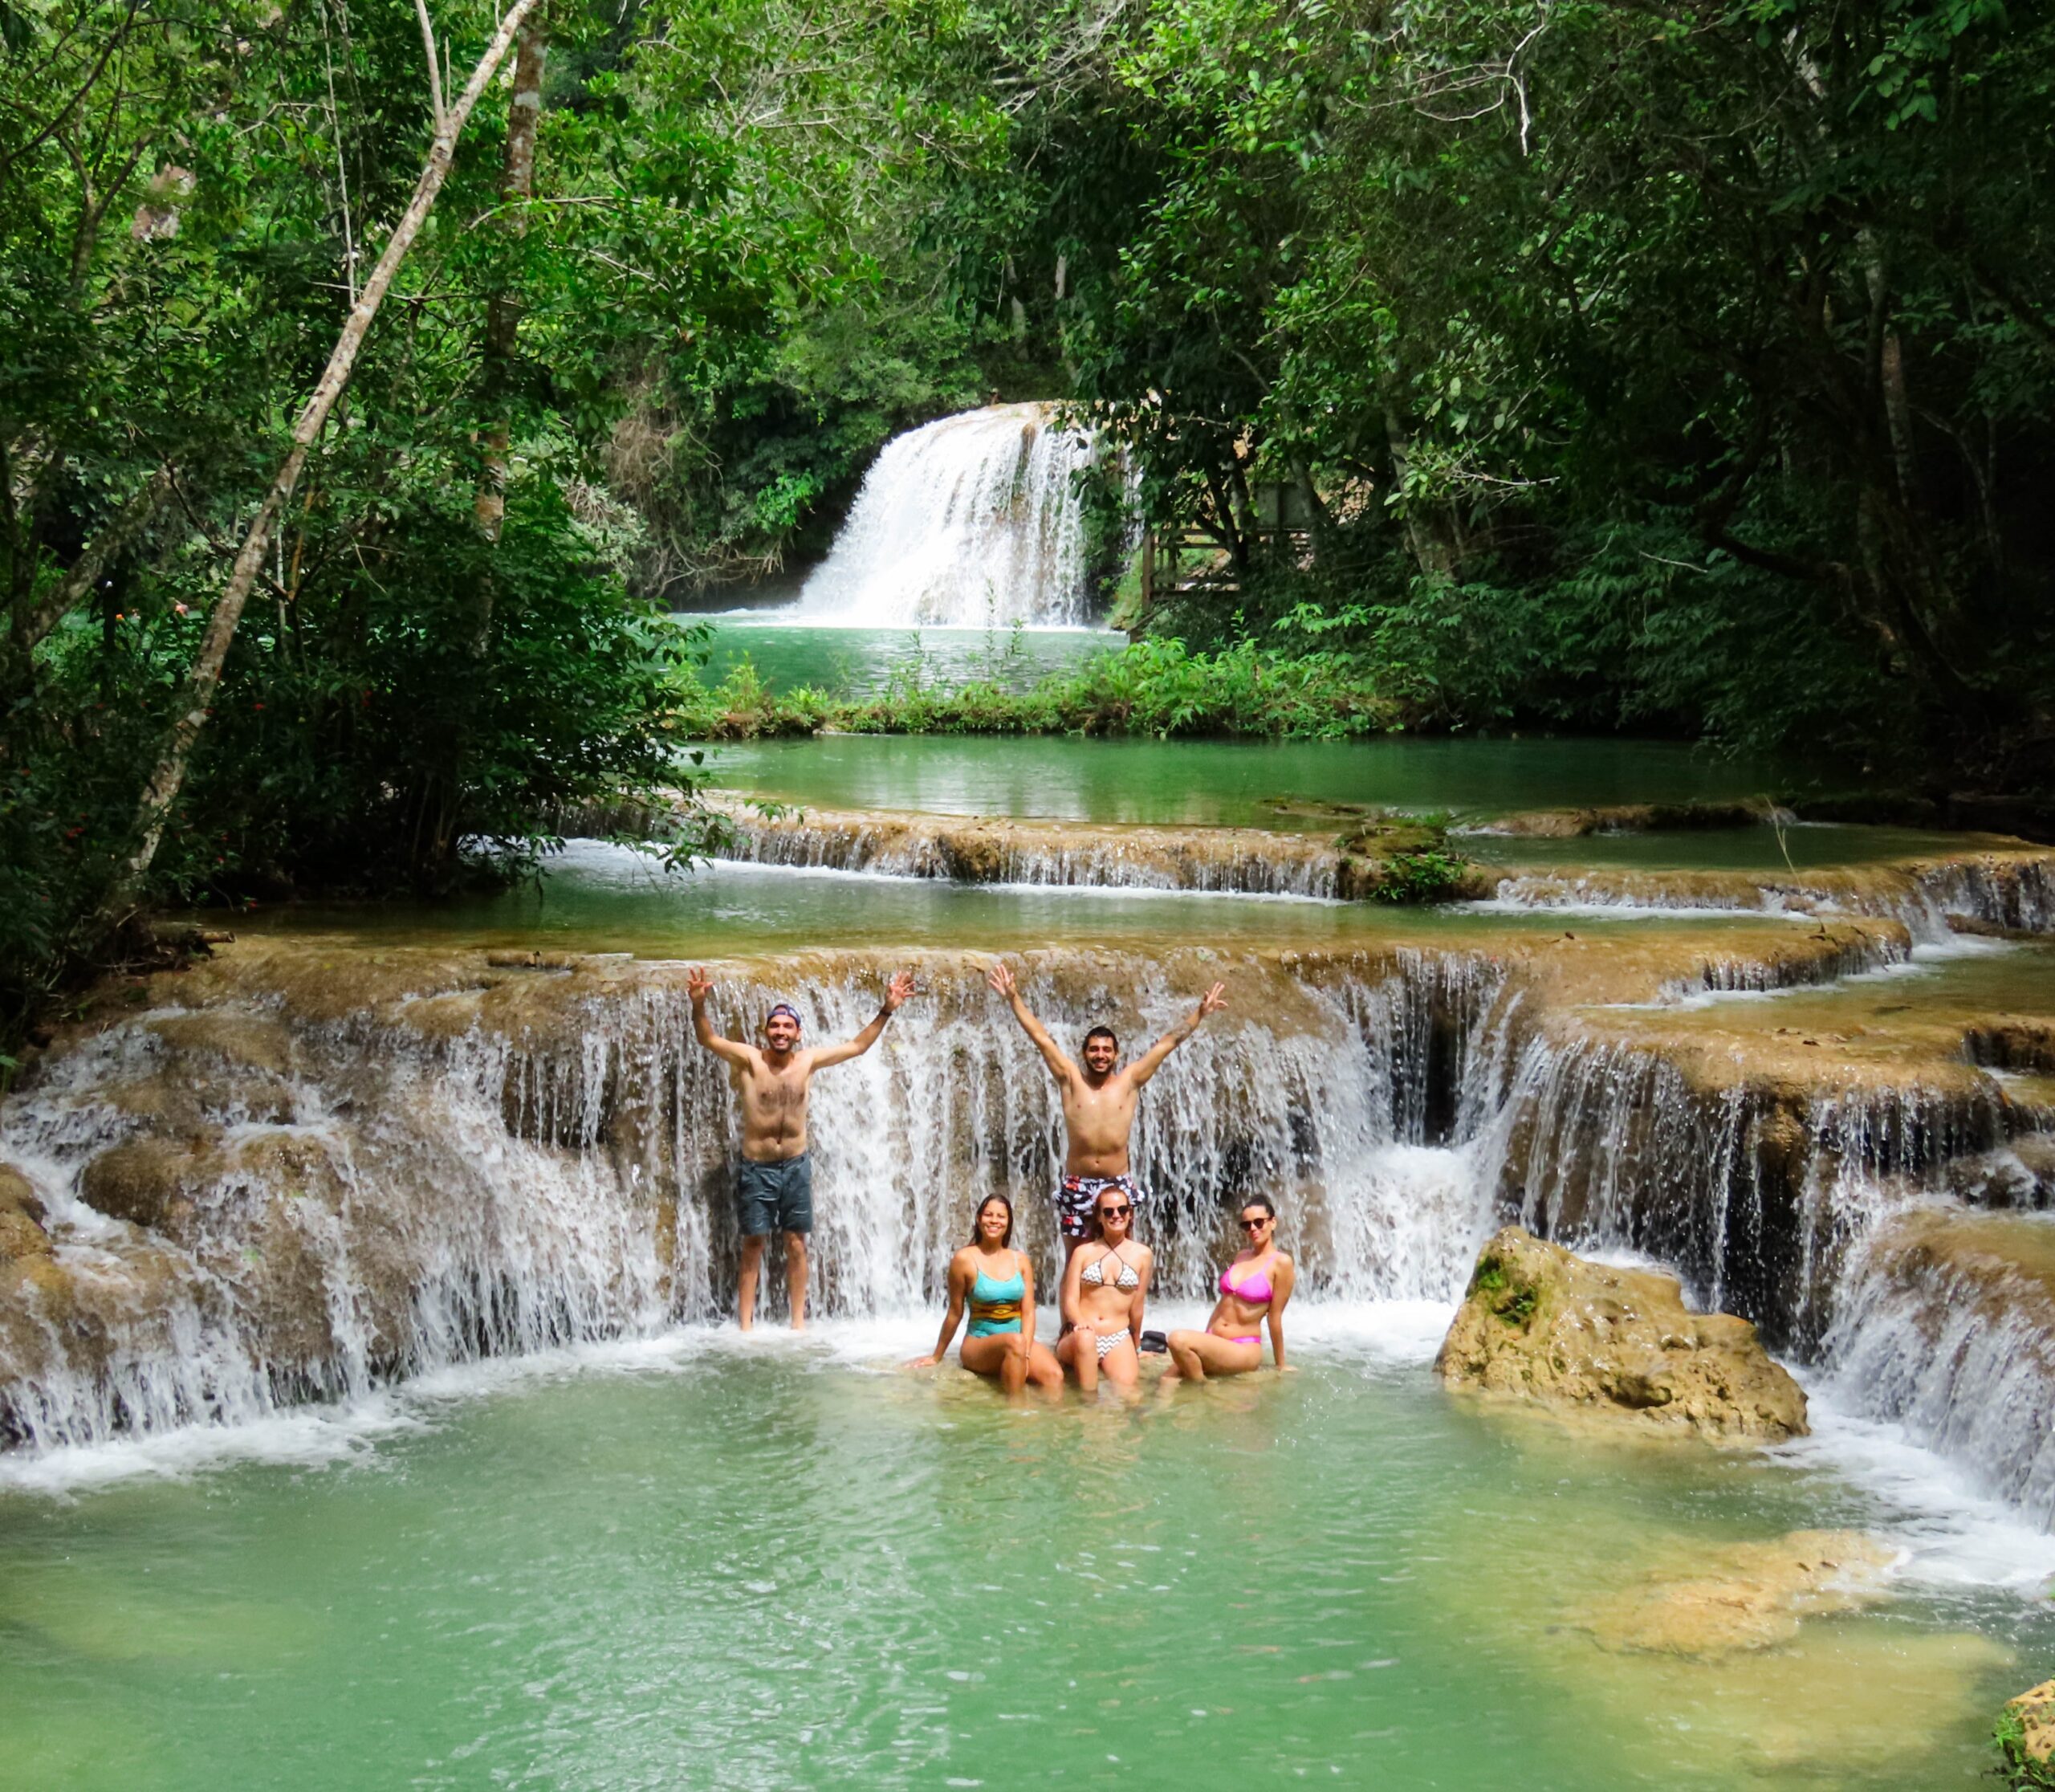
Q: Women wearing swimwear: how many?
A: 3